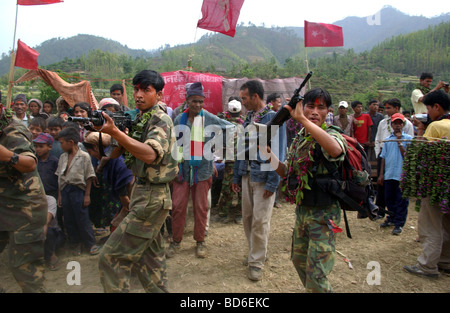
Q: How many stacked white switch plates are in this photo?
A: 0